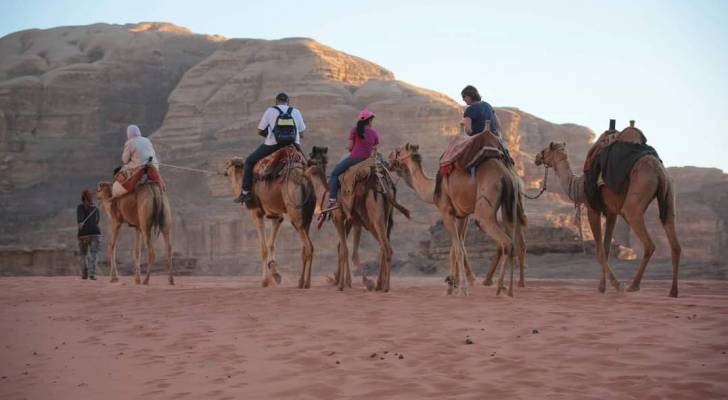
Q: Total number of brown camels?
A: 5